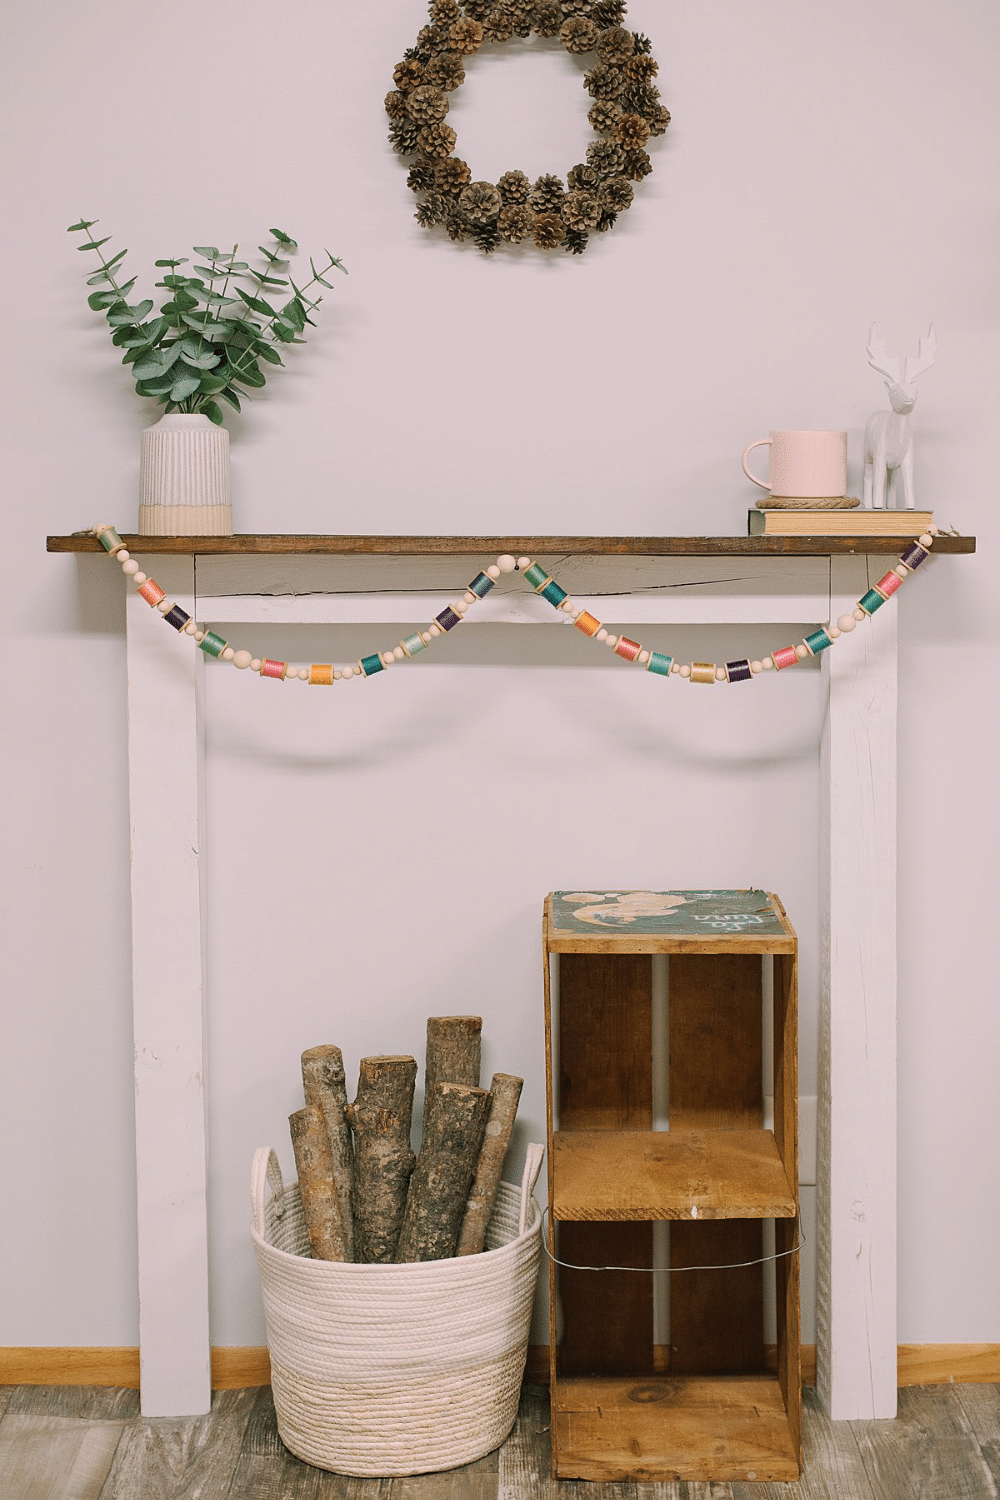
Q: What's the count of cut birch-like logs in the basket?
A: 6